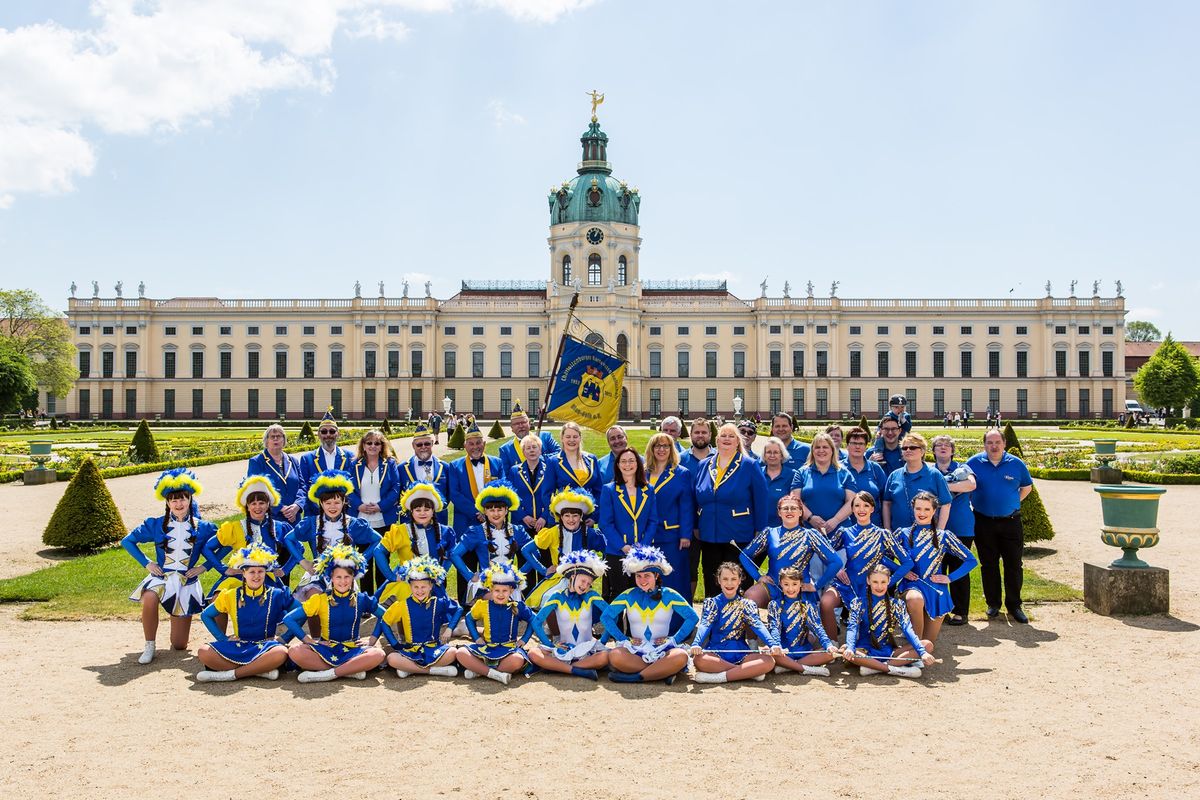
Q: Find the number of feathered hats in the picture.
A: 12